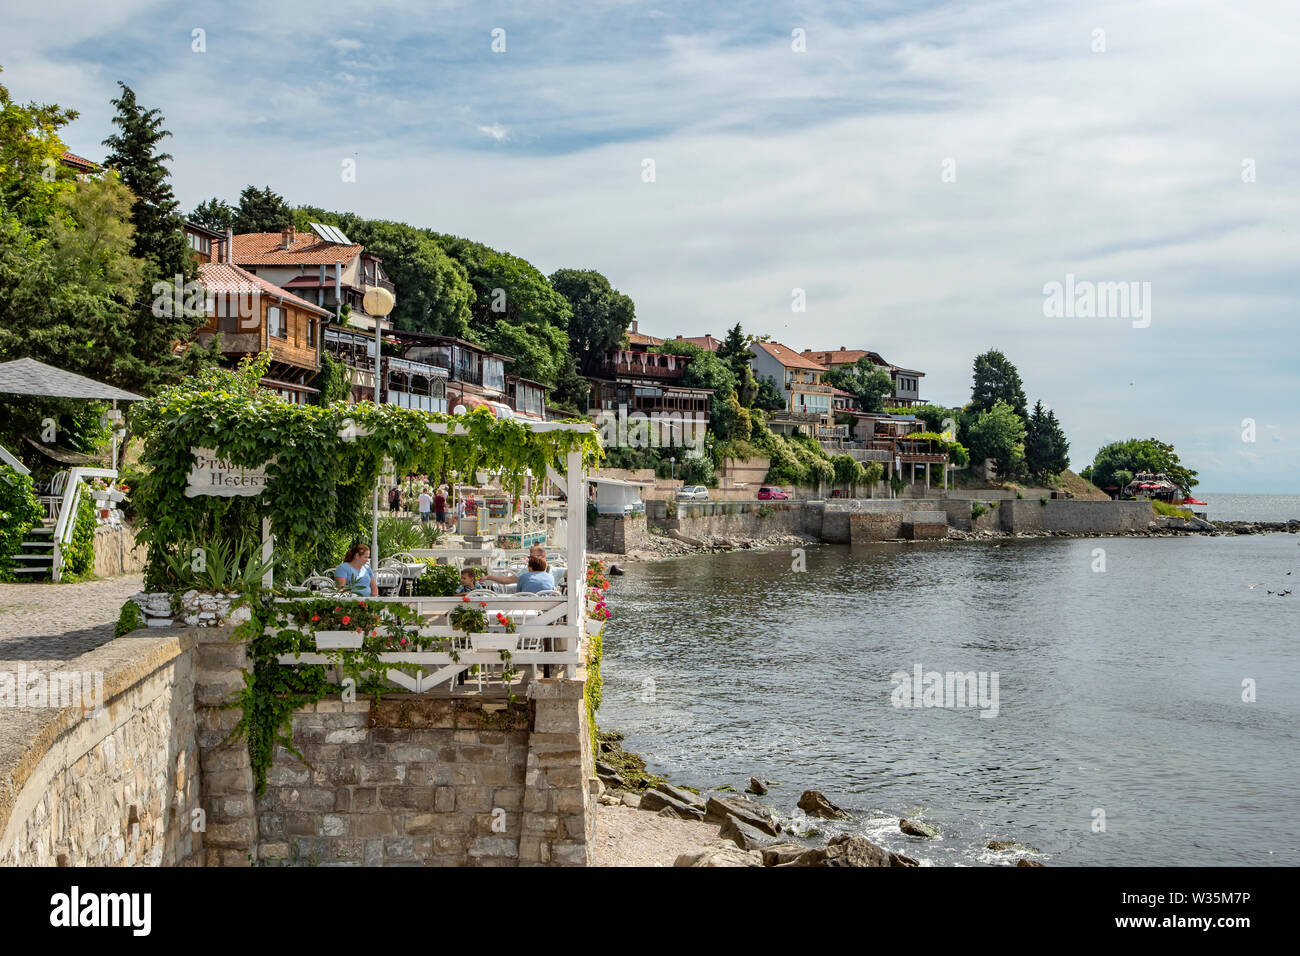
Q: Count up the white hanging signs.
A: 1